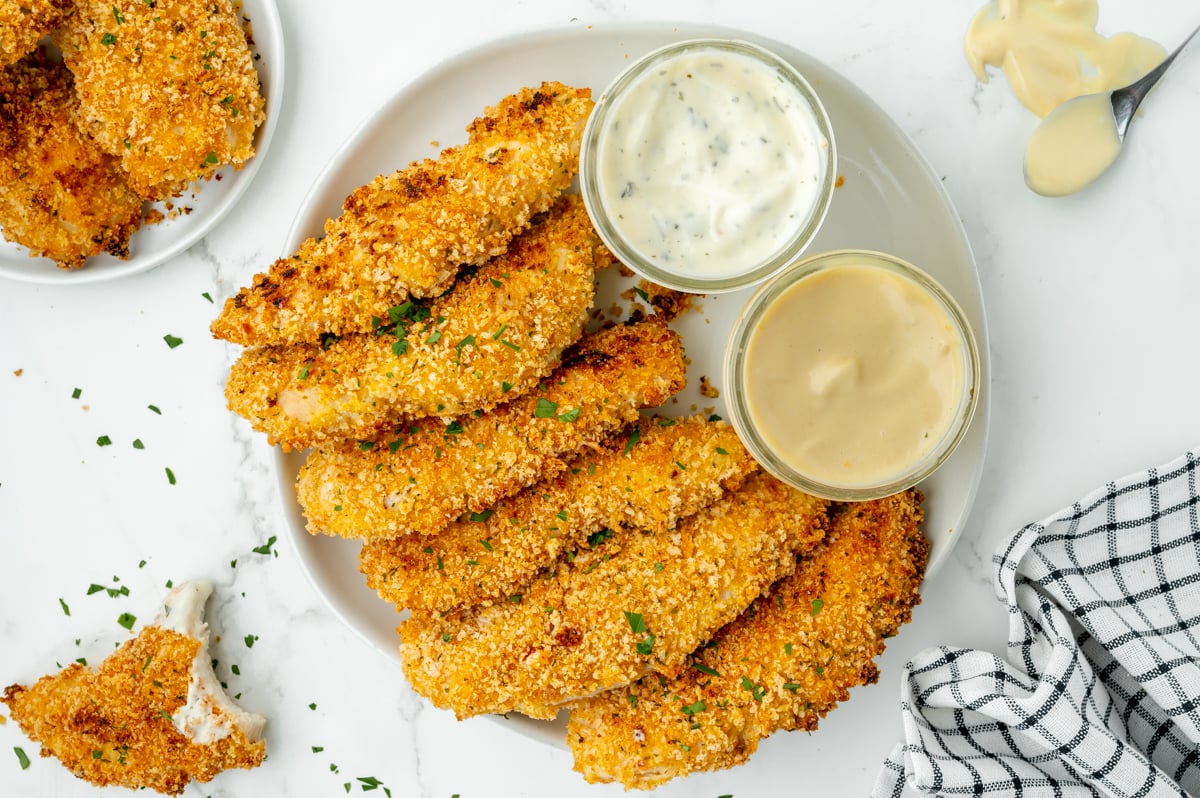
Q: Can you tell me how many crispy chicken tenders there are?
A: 10